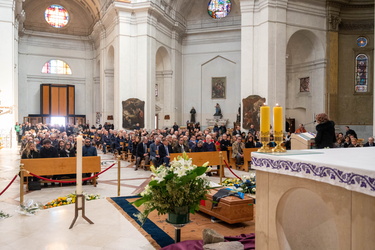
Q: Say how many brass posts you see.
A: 3